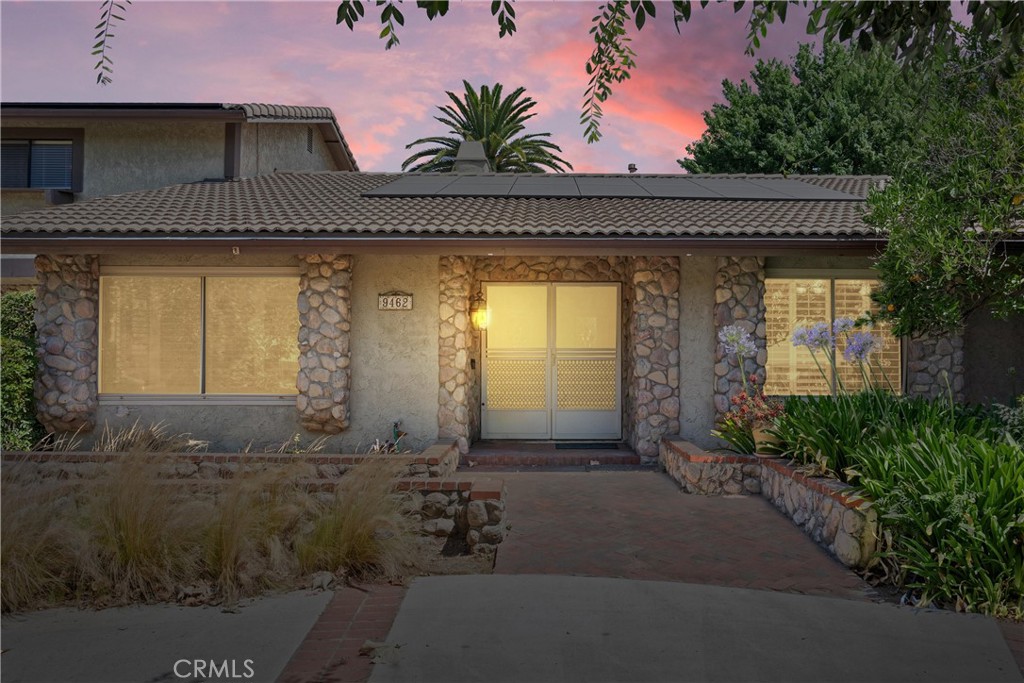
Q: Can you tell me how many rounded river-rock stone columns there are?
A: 6